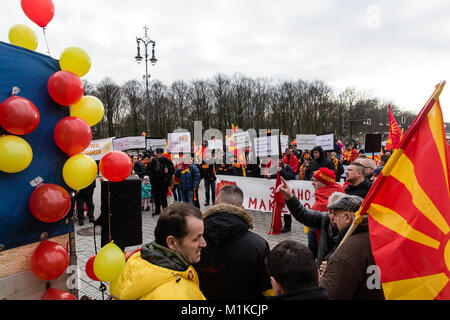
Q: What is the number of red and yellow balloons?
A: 15